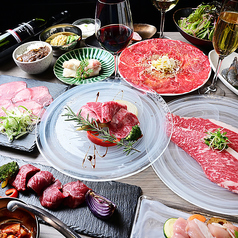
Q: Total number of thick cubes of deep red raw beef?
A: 4